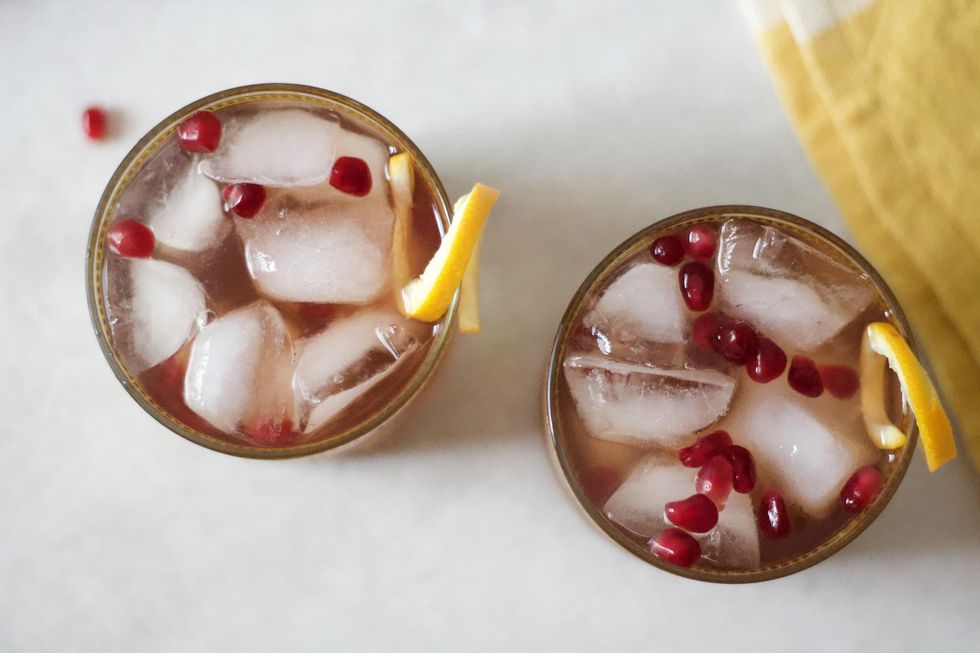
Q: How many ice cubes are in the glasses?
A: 11